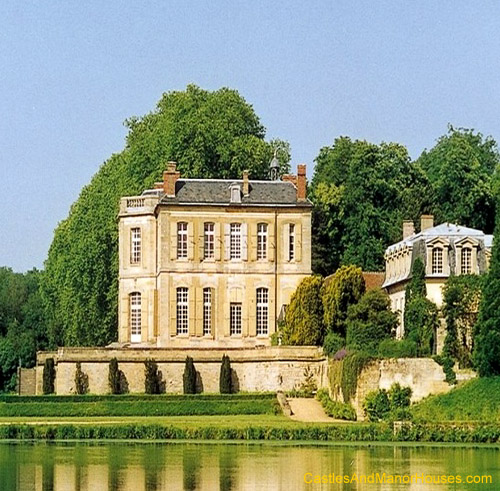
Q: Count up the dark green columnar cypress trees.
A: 6